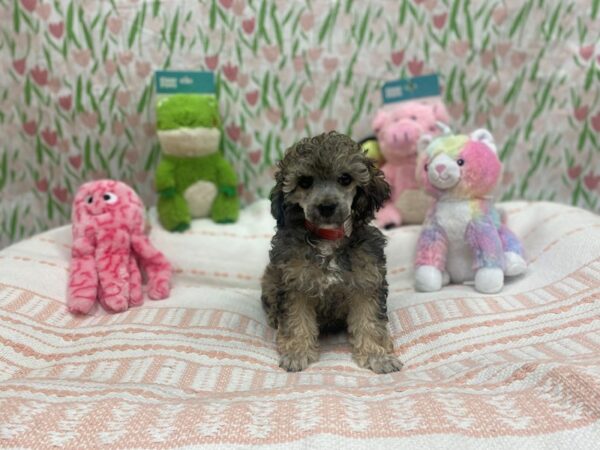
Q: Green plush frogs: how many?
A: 1